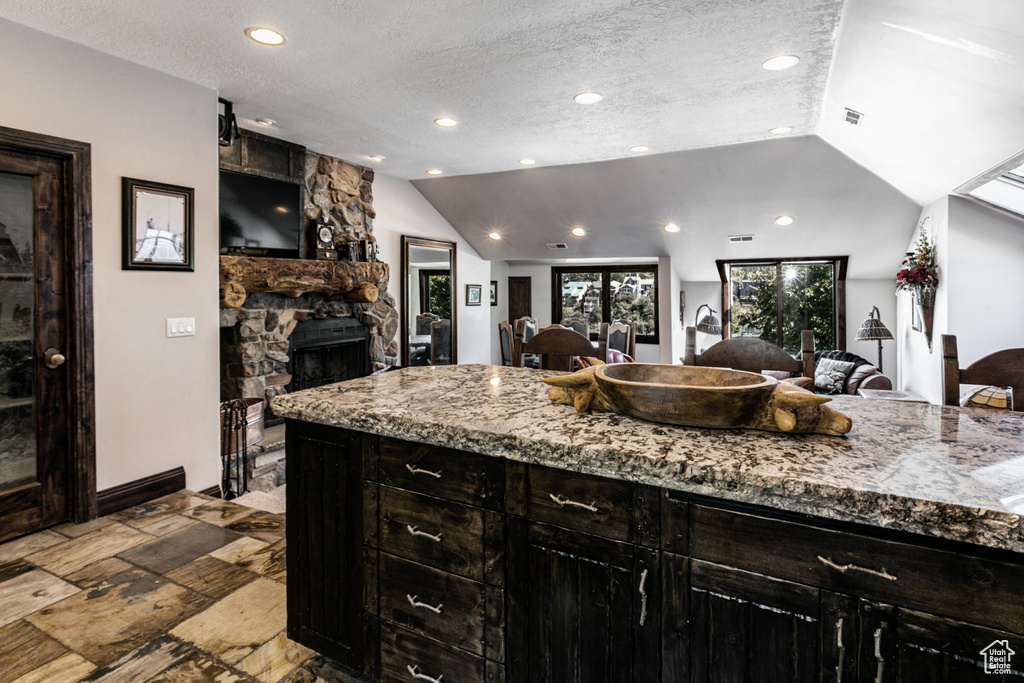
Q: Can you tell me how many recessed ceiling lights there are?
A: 14